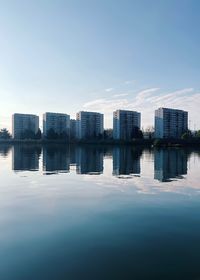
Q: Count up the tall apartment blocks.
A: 5